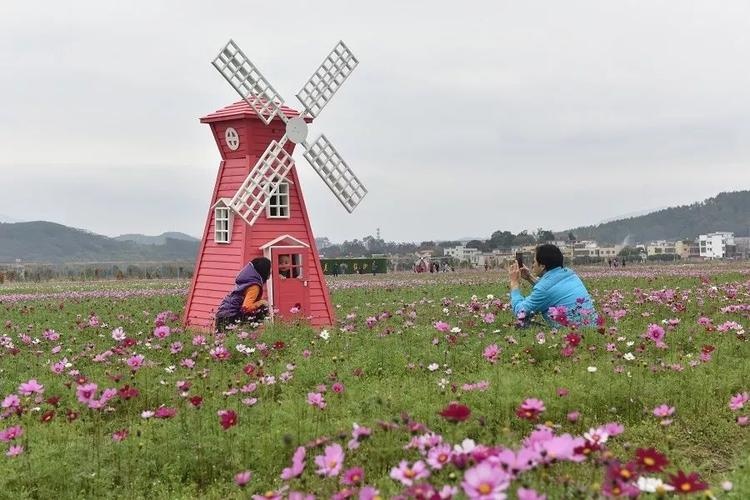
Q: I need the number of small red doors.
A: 1